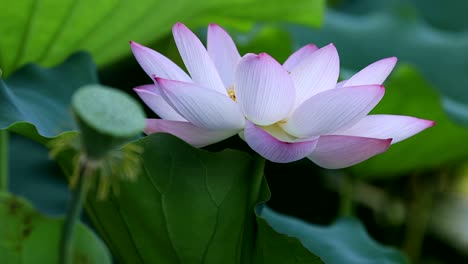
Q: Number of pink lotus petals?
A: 14